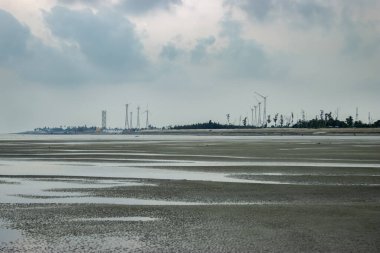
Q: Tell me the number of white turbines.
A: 8